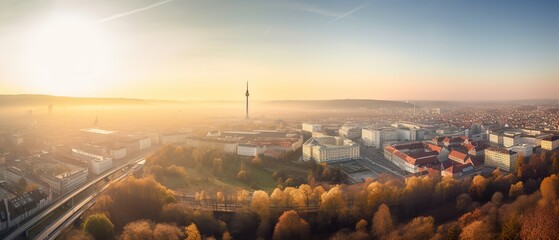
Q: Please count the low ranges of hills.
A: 2